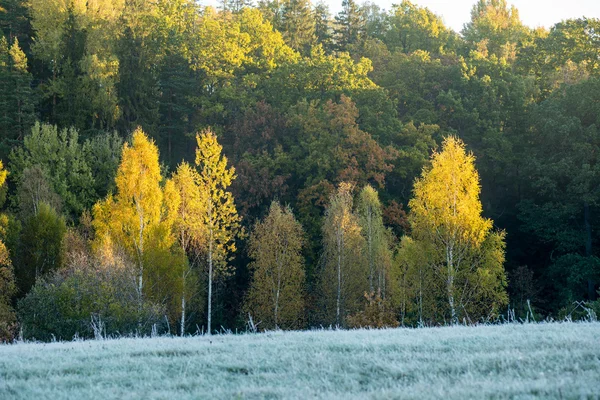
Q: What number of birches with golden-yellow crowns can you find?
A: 4